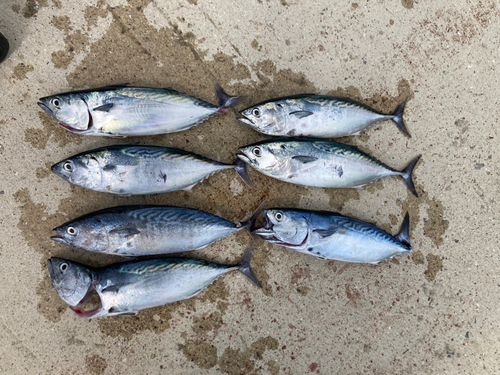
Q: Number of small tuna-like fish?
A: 7